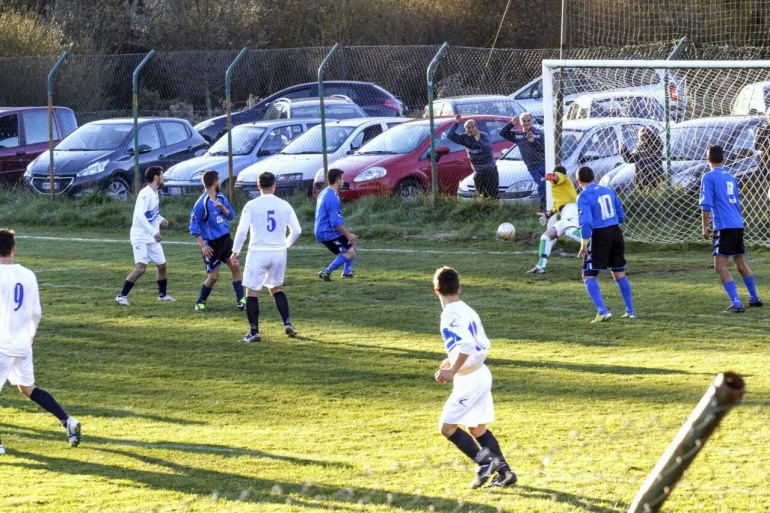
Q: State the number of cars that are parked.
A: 13